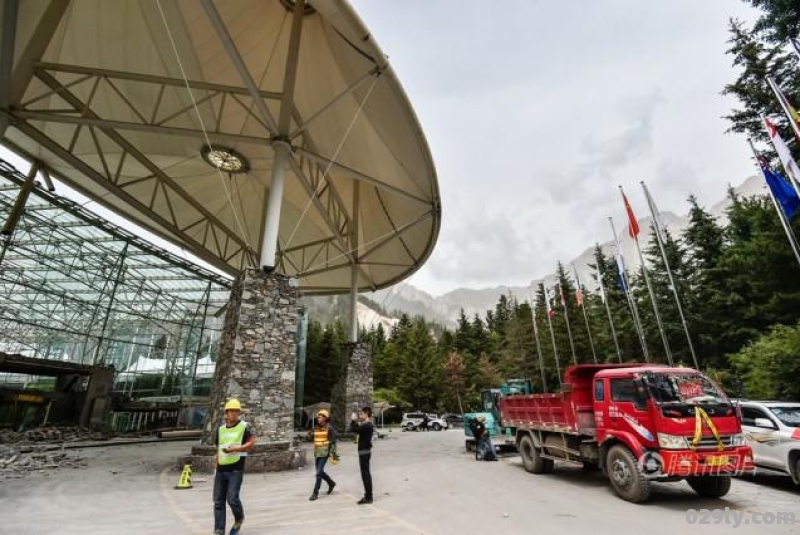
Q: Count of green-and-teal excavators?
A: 1